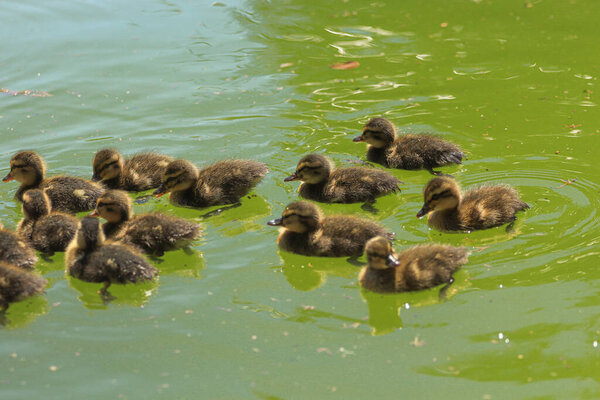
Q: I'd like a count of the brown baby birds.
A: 13